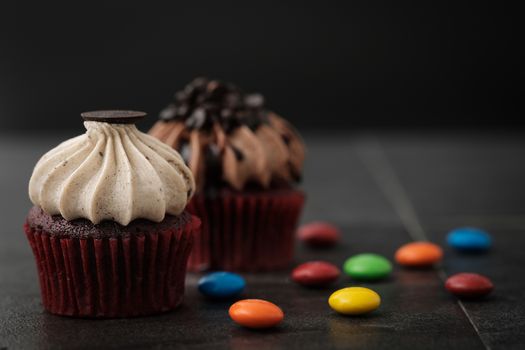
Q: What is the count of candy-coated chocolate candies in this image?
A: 9